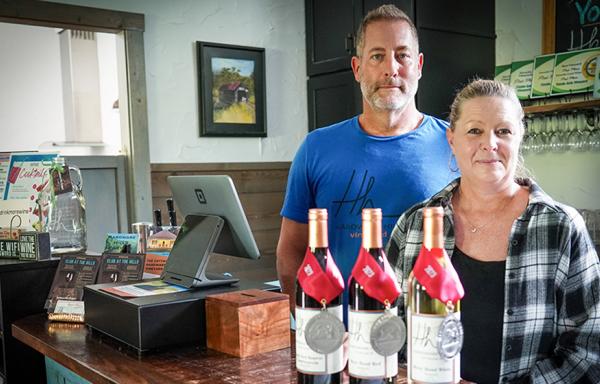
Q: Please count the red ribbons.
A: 3